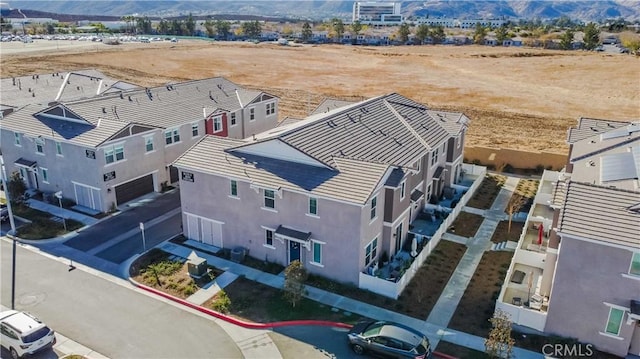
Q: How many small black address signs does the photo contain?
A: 3